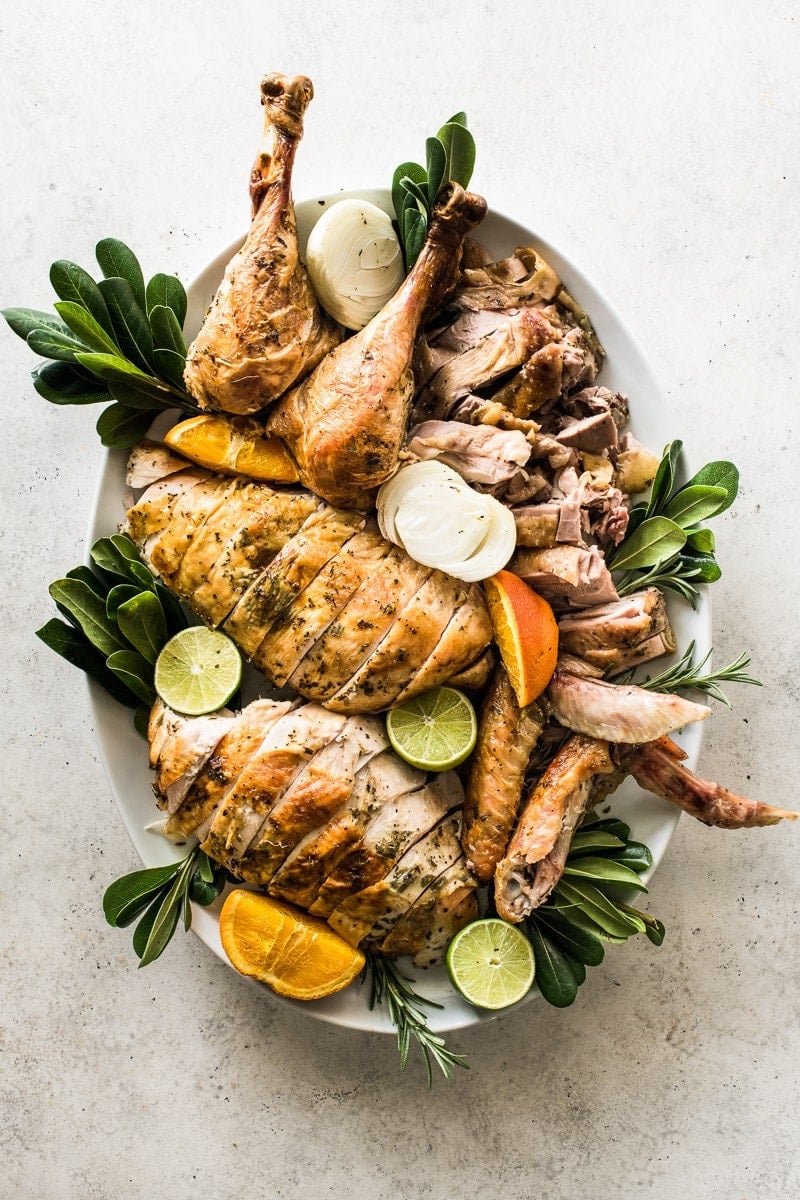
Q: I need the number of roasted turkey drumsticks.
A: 2